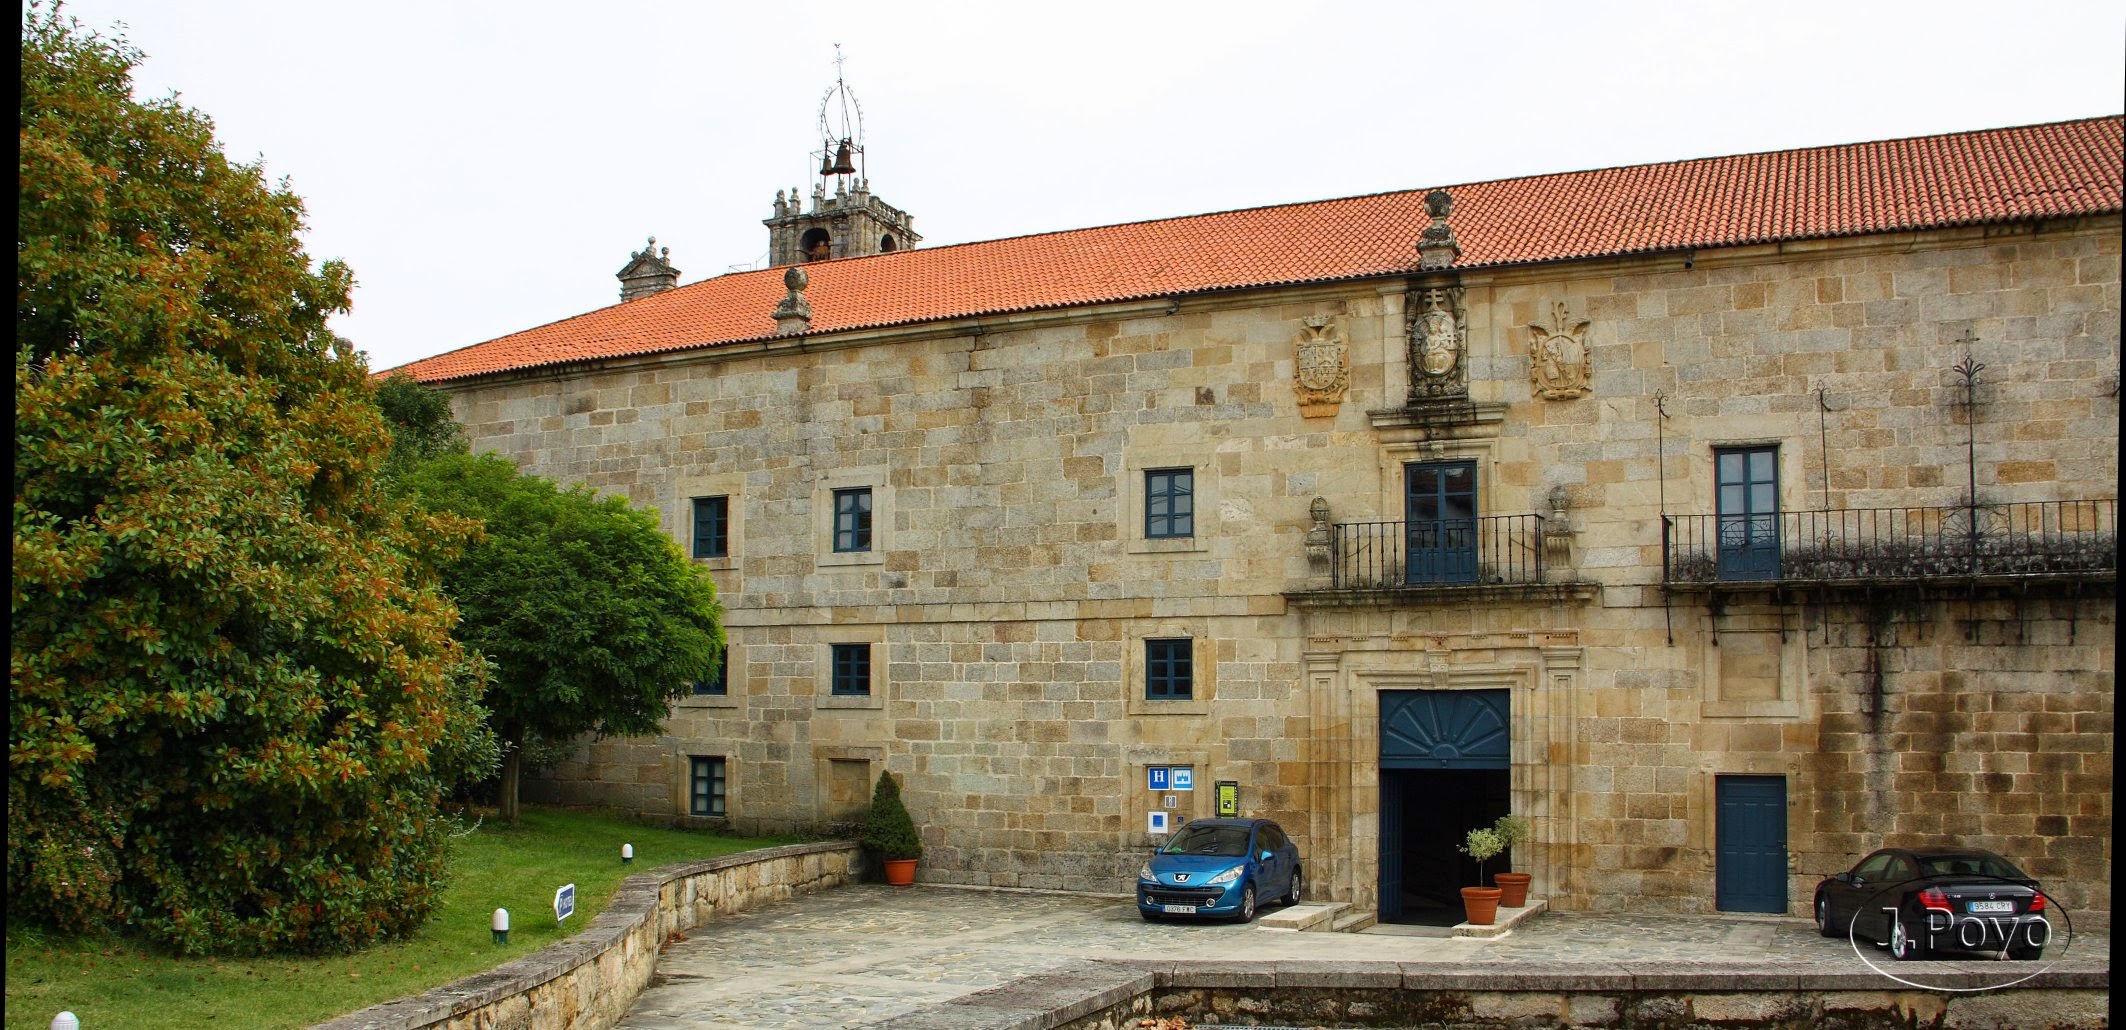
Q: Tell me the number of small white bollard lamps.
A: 3